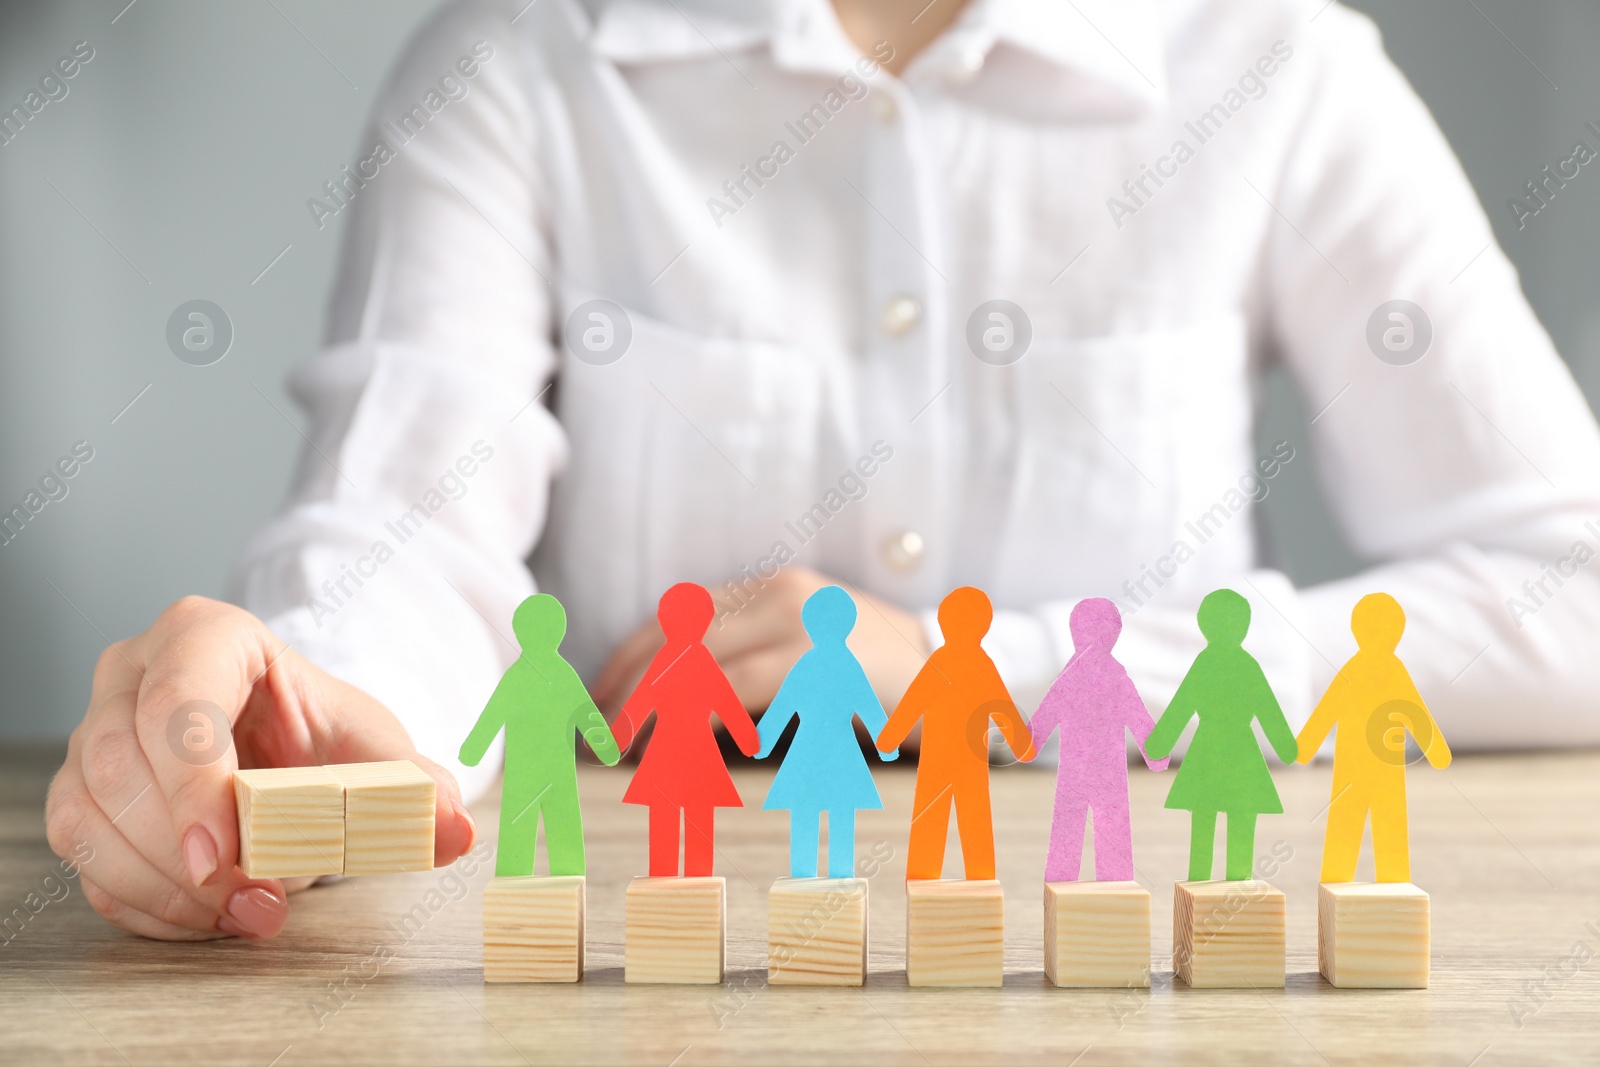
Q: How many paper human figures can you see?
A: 7